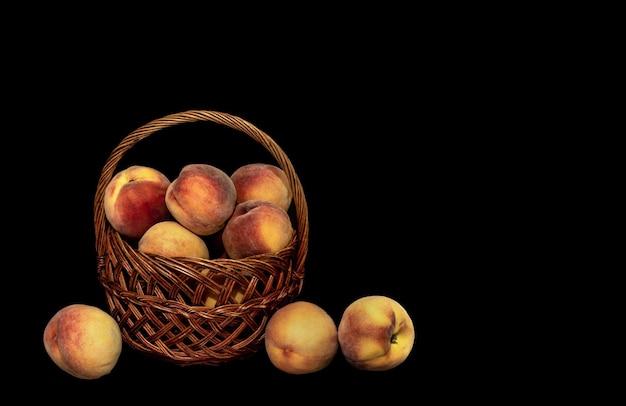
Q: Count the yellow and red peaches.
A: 8